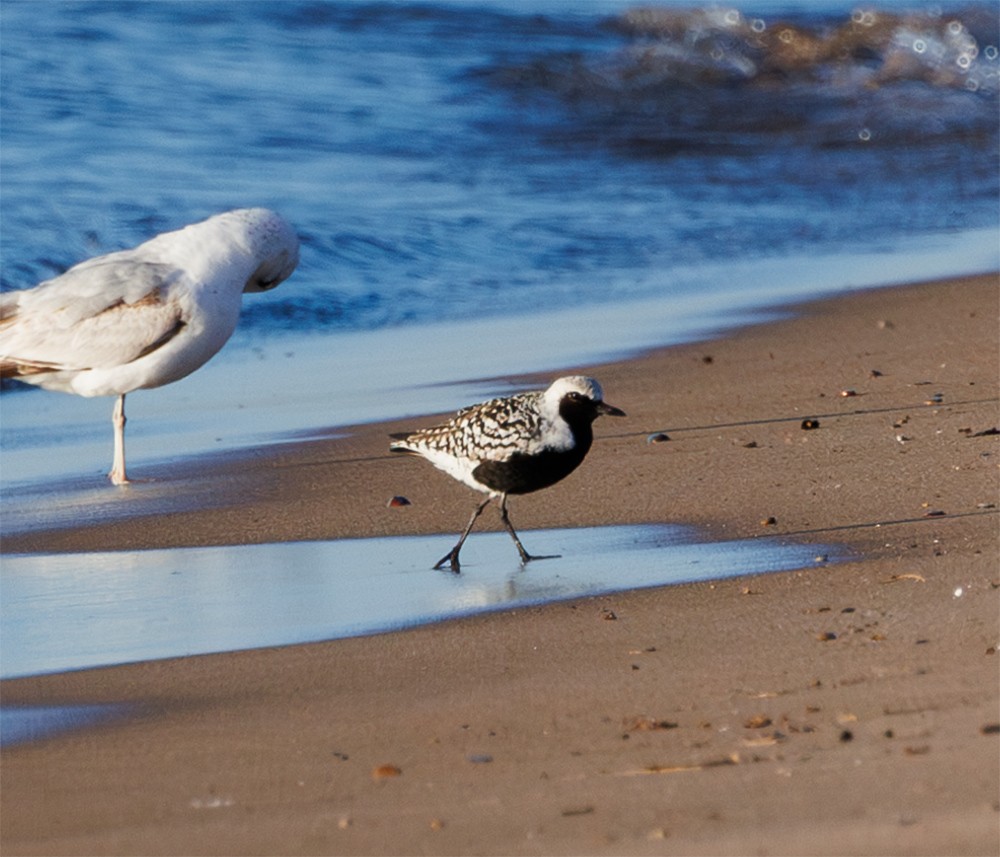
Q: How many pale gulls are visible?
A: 1